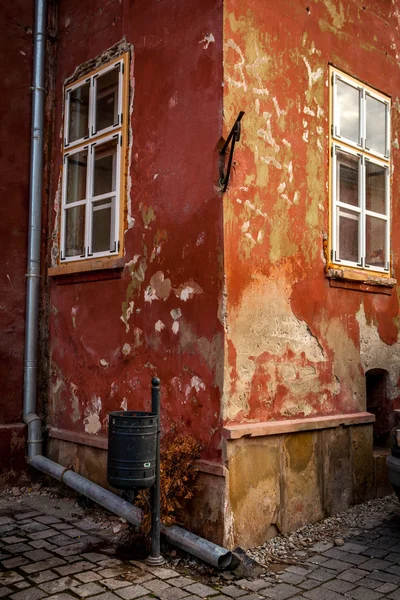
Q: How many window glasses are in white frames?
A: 12